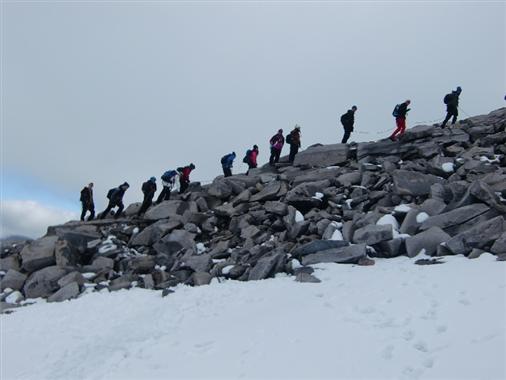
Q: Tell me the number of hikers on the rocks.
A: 12